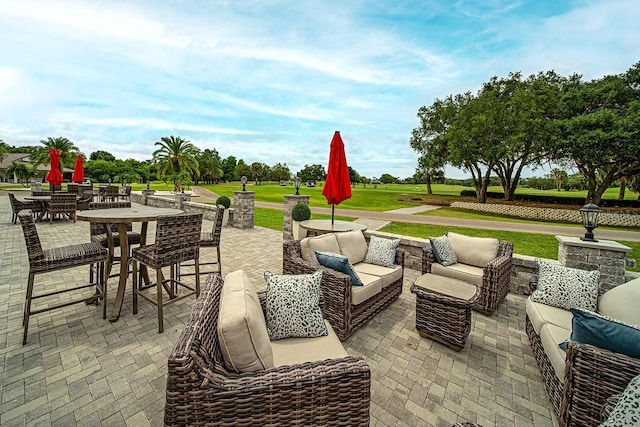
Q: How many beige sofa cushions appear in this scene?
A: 11